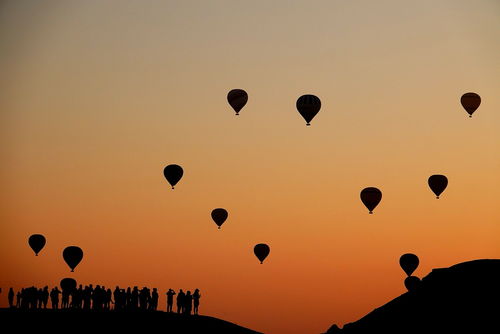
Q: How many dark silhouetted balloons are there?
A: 13